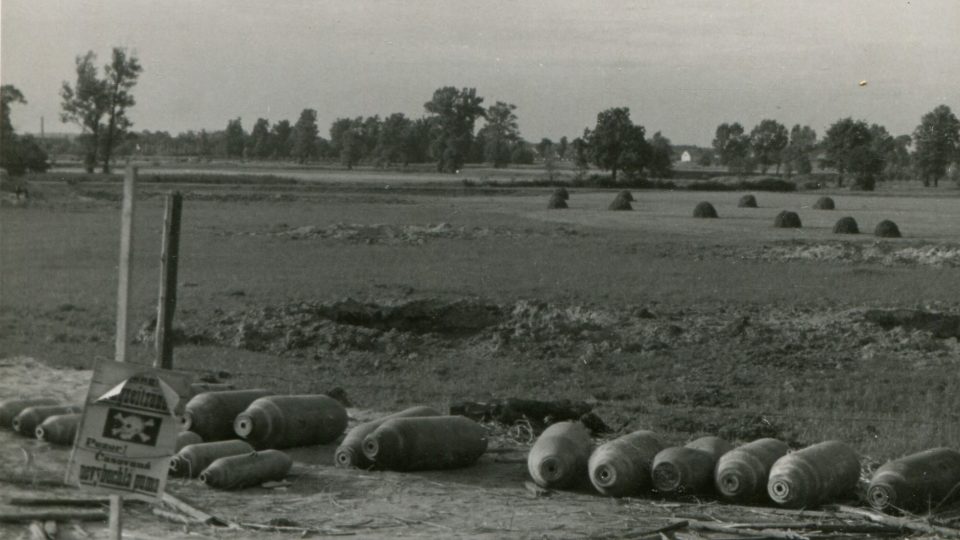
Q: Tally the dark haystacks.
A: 10